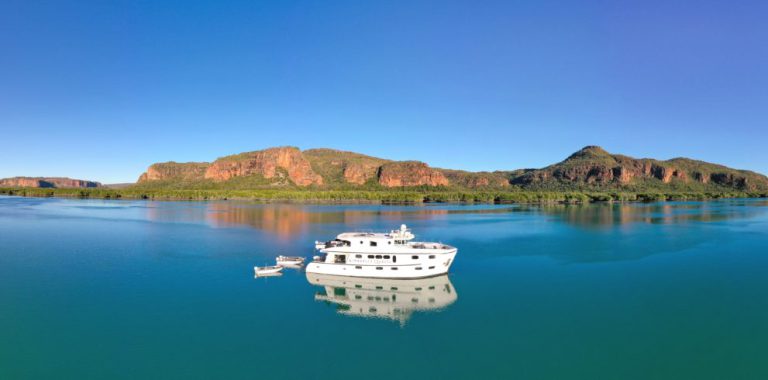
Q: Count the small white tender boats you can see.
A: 2